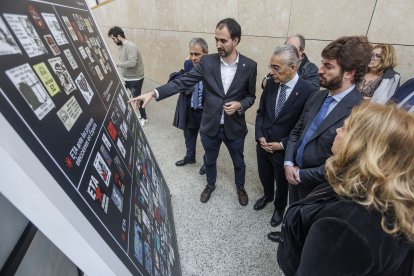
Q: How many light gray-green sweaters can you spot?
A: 1